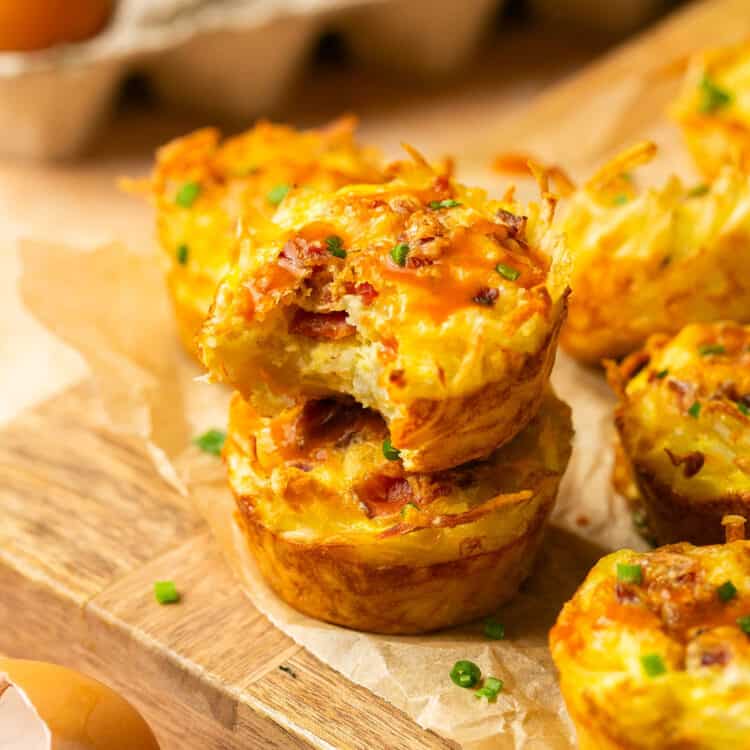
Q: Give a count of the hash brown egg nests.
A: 7